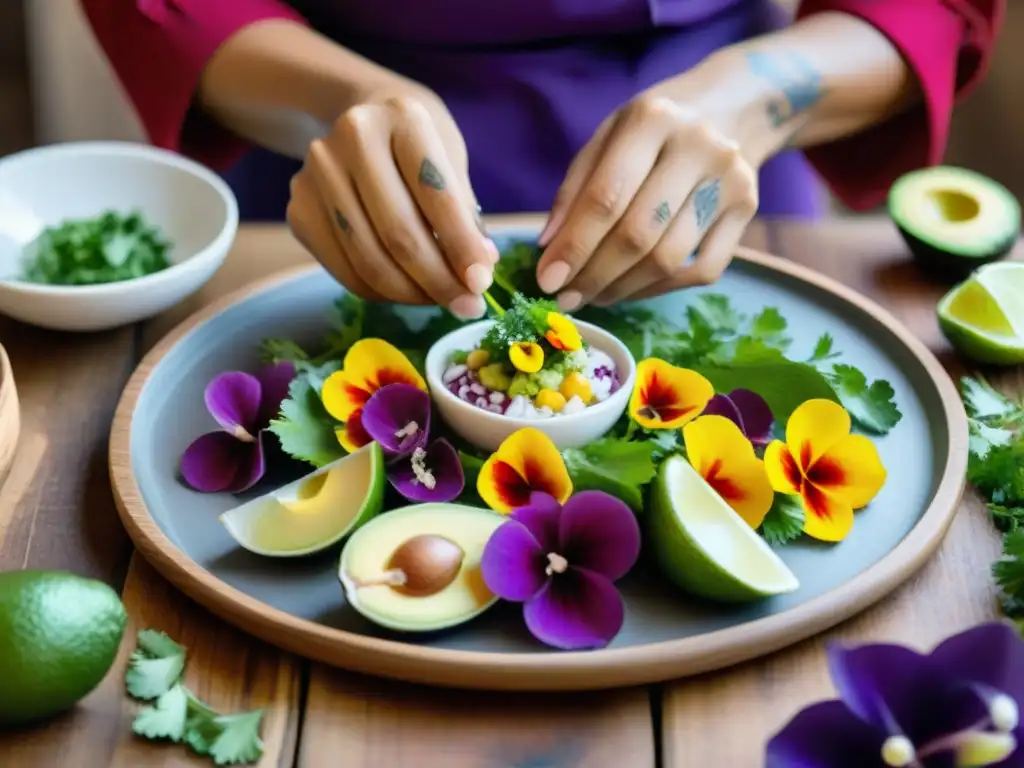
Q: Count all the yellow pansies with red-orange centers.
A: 5